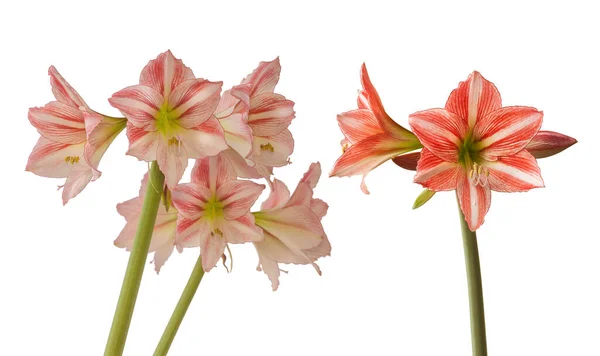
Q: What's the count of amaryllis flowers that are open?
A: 8